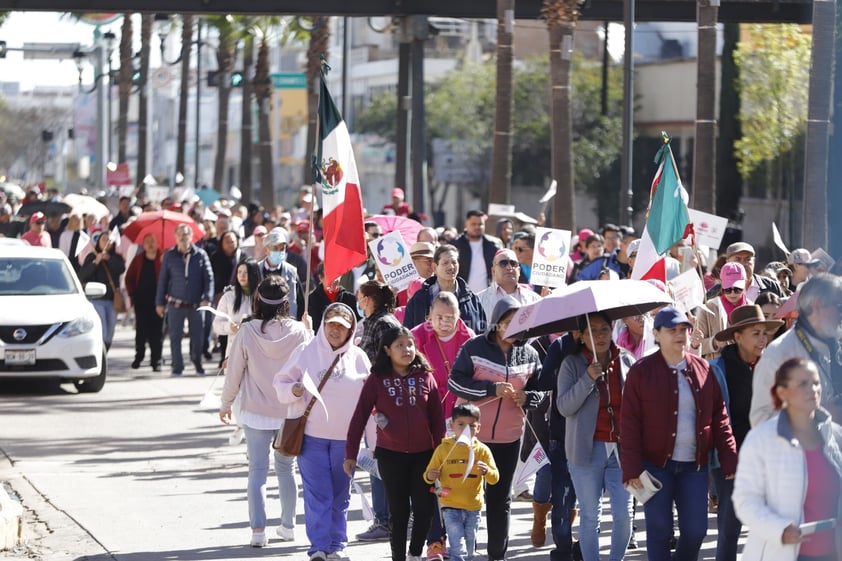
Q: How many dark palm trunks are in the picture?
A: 11